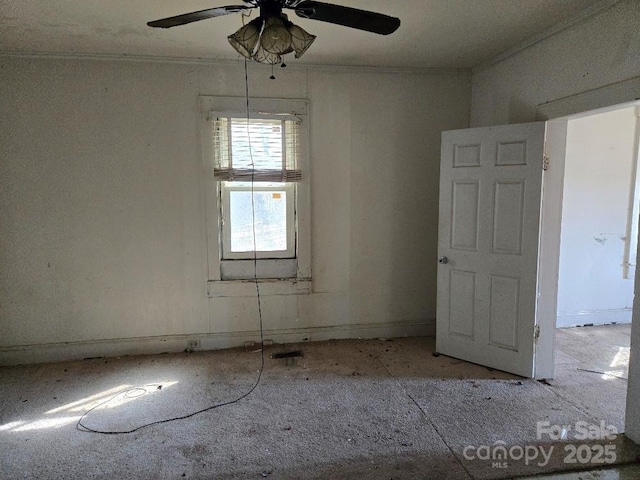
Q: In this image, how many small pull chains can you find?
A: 2